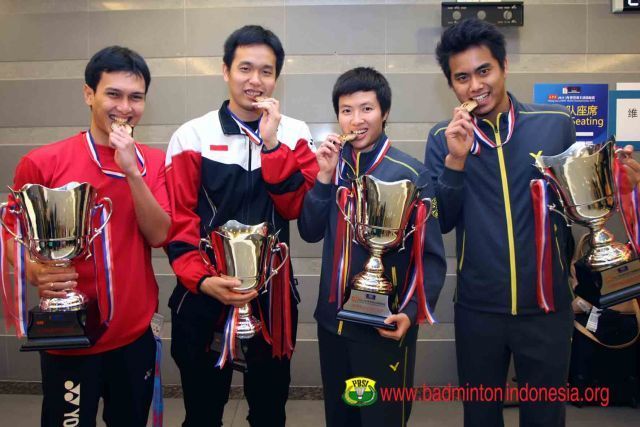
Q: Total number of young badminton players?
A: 4